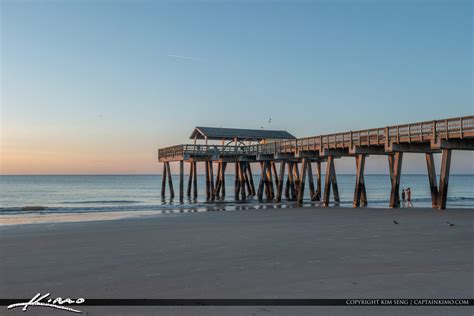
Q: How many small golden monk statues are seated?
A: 0